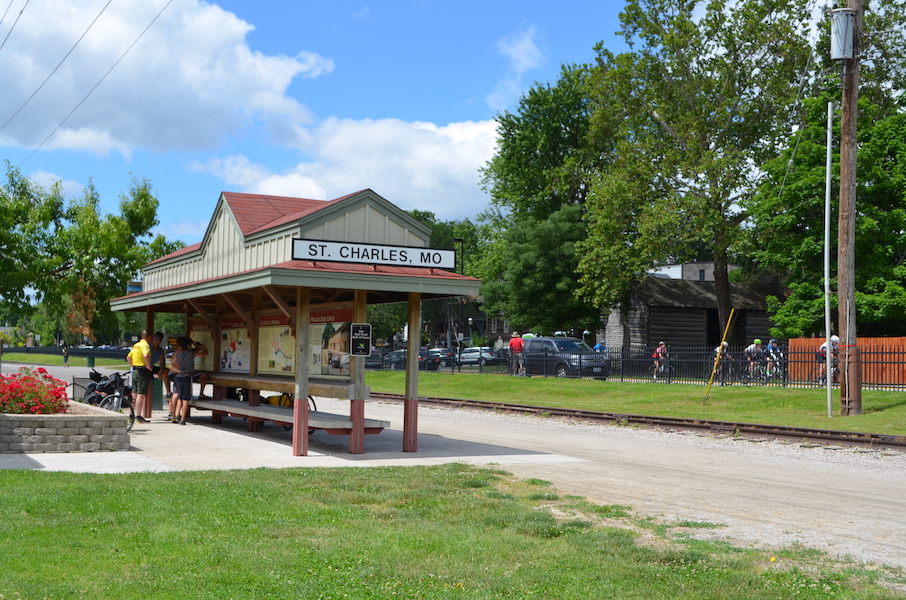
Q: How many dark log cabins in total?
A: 1